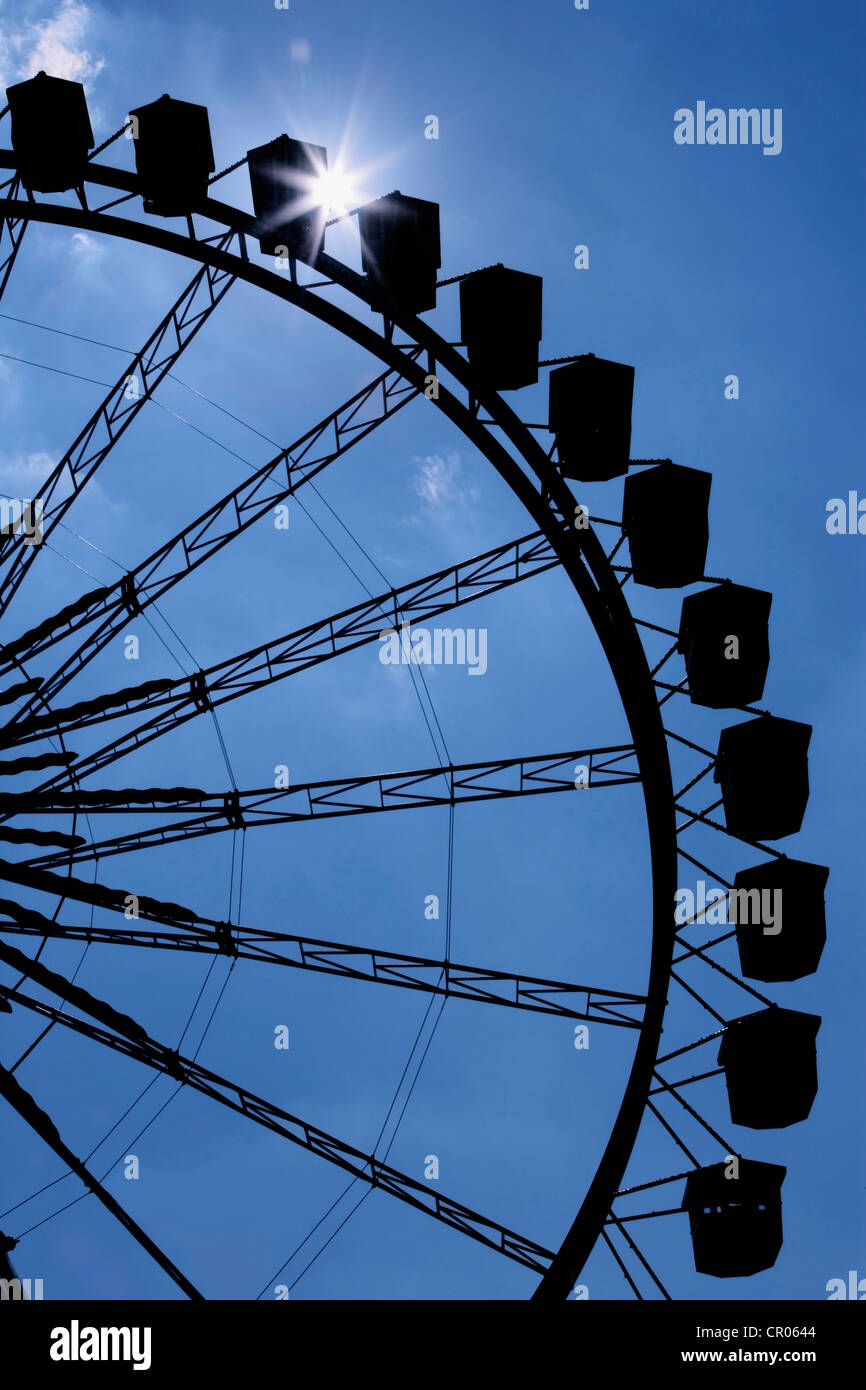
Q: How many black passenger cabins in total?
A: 12